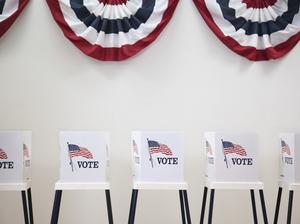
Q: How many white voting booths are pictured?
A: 5